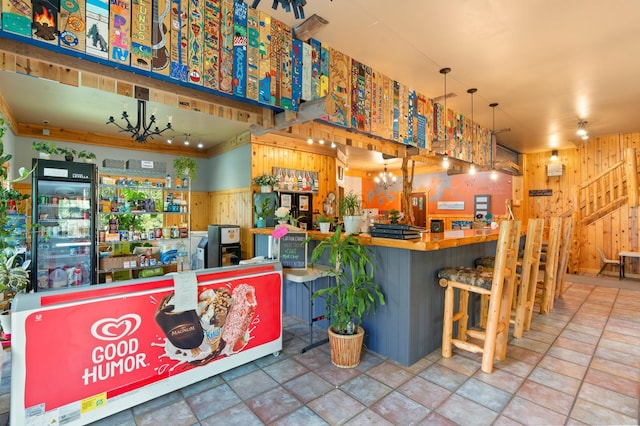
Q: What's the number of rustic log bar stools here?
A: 4